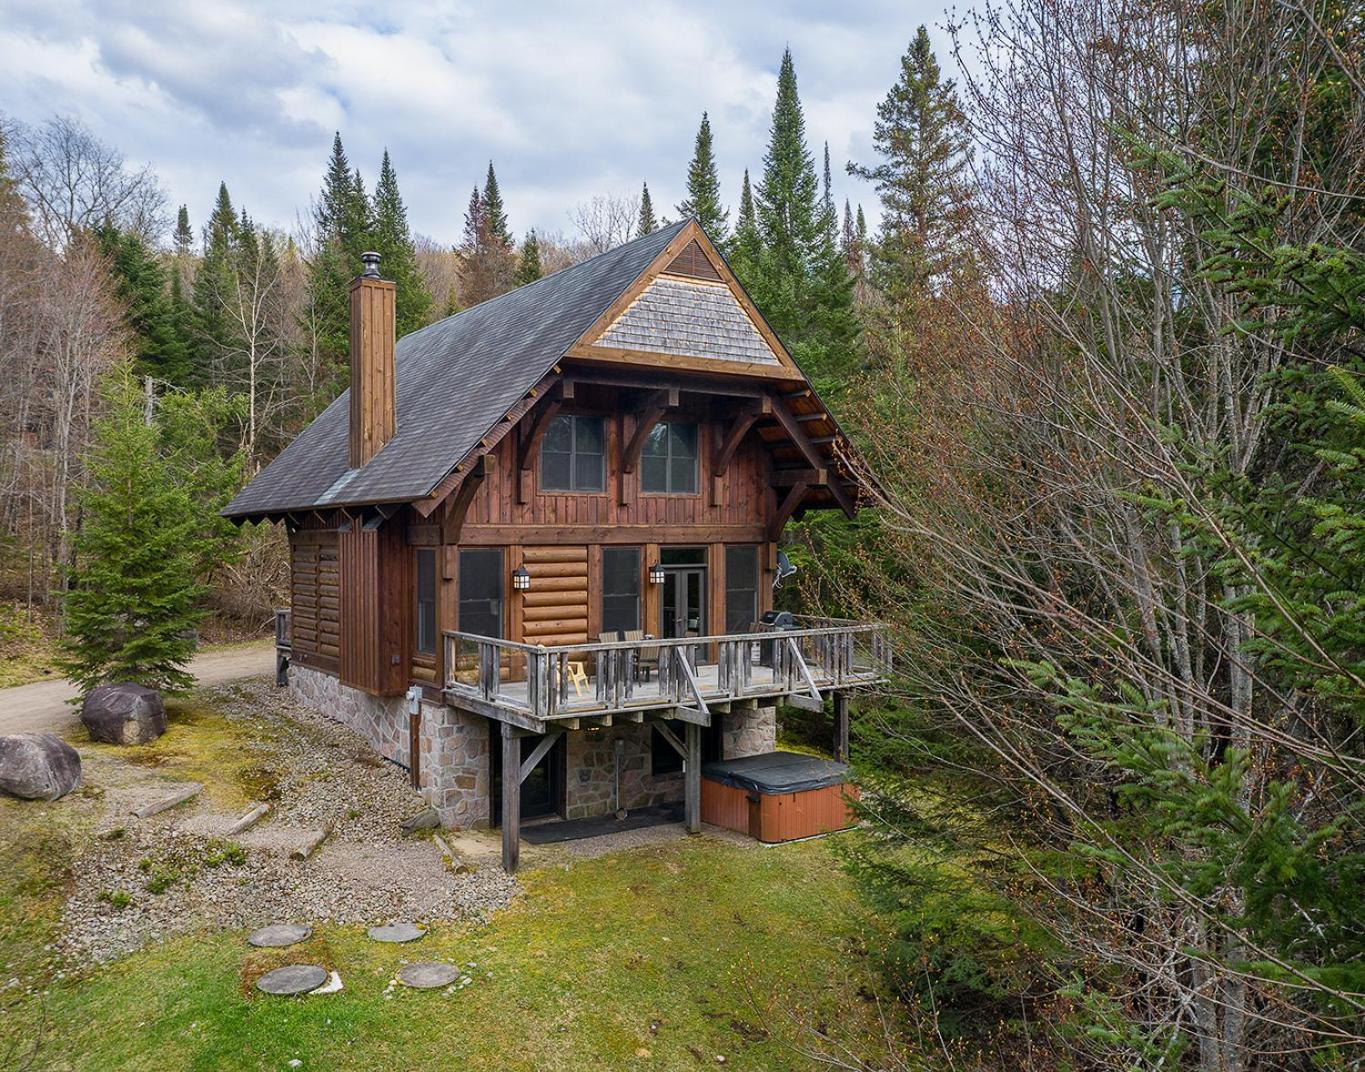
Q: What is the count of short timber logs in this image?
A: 4